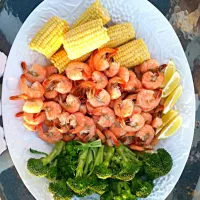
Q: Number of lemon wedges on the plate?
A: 5